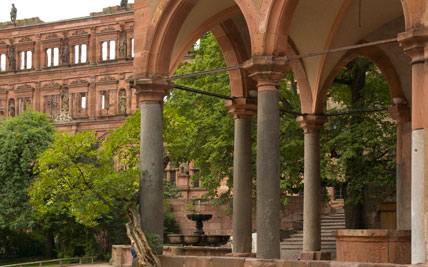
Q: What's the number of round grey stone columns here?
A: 4